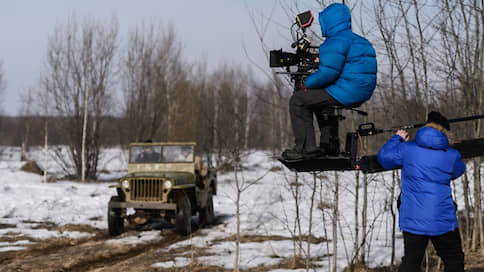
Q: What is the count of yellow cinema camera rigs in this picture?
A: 0